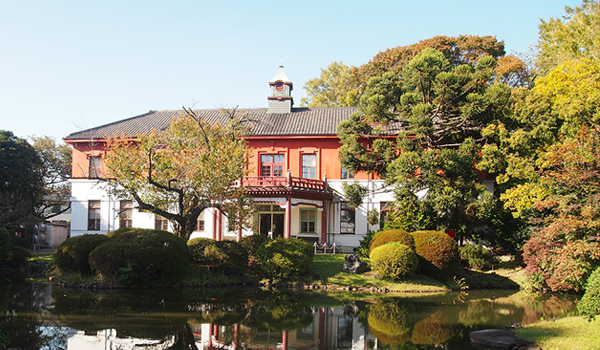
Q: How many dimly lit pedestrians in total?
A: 0